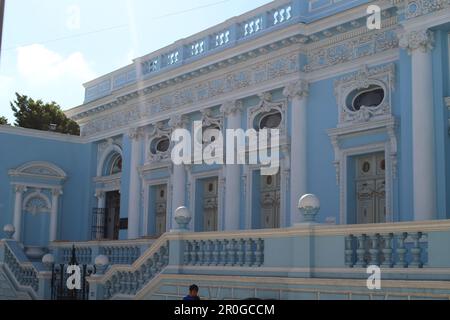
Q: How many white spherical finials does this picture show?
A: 5